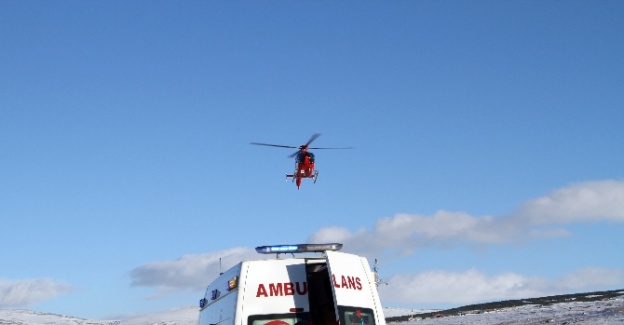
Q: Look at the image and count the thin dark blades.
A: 4